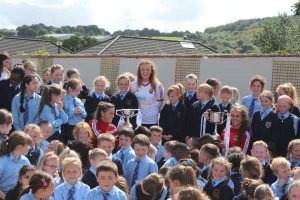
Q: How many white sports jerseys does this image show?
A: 1